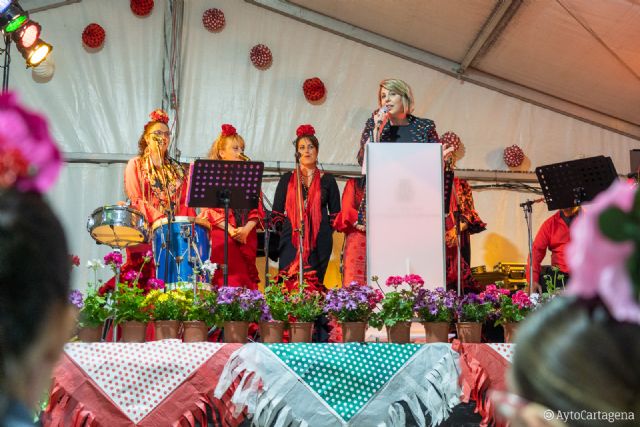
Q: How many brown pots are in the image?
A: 12